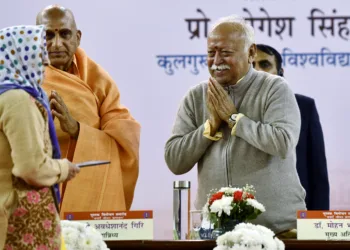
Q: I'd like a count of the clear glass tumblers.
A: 1